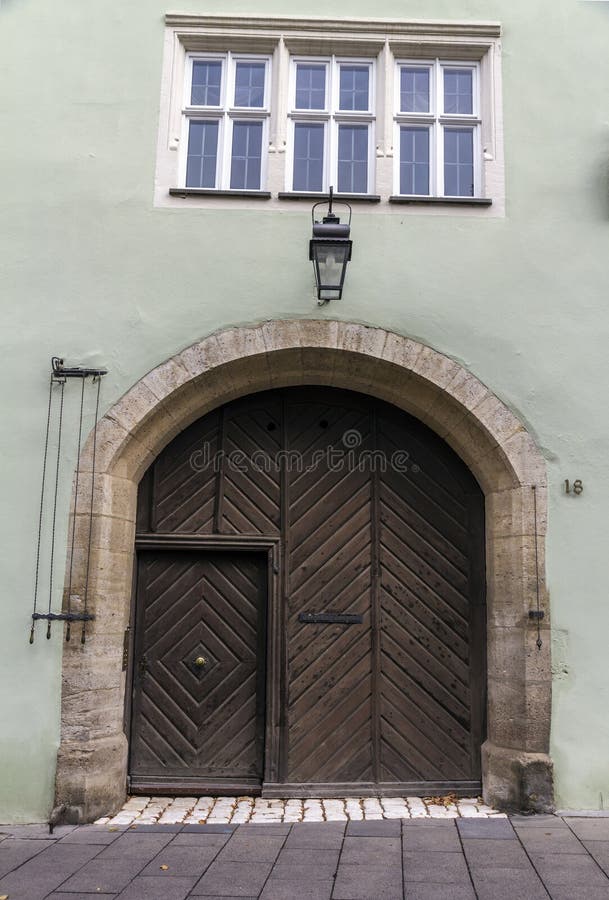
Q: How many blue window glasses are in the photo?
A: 12